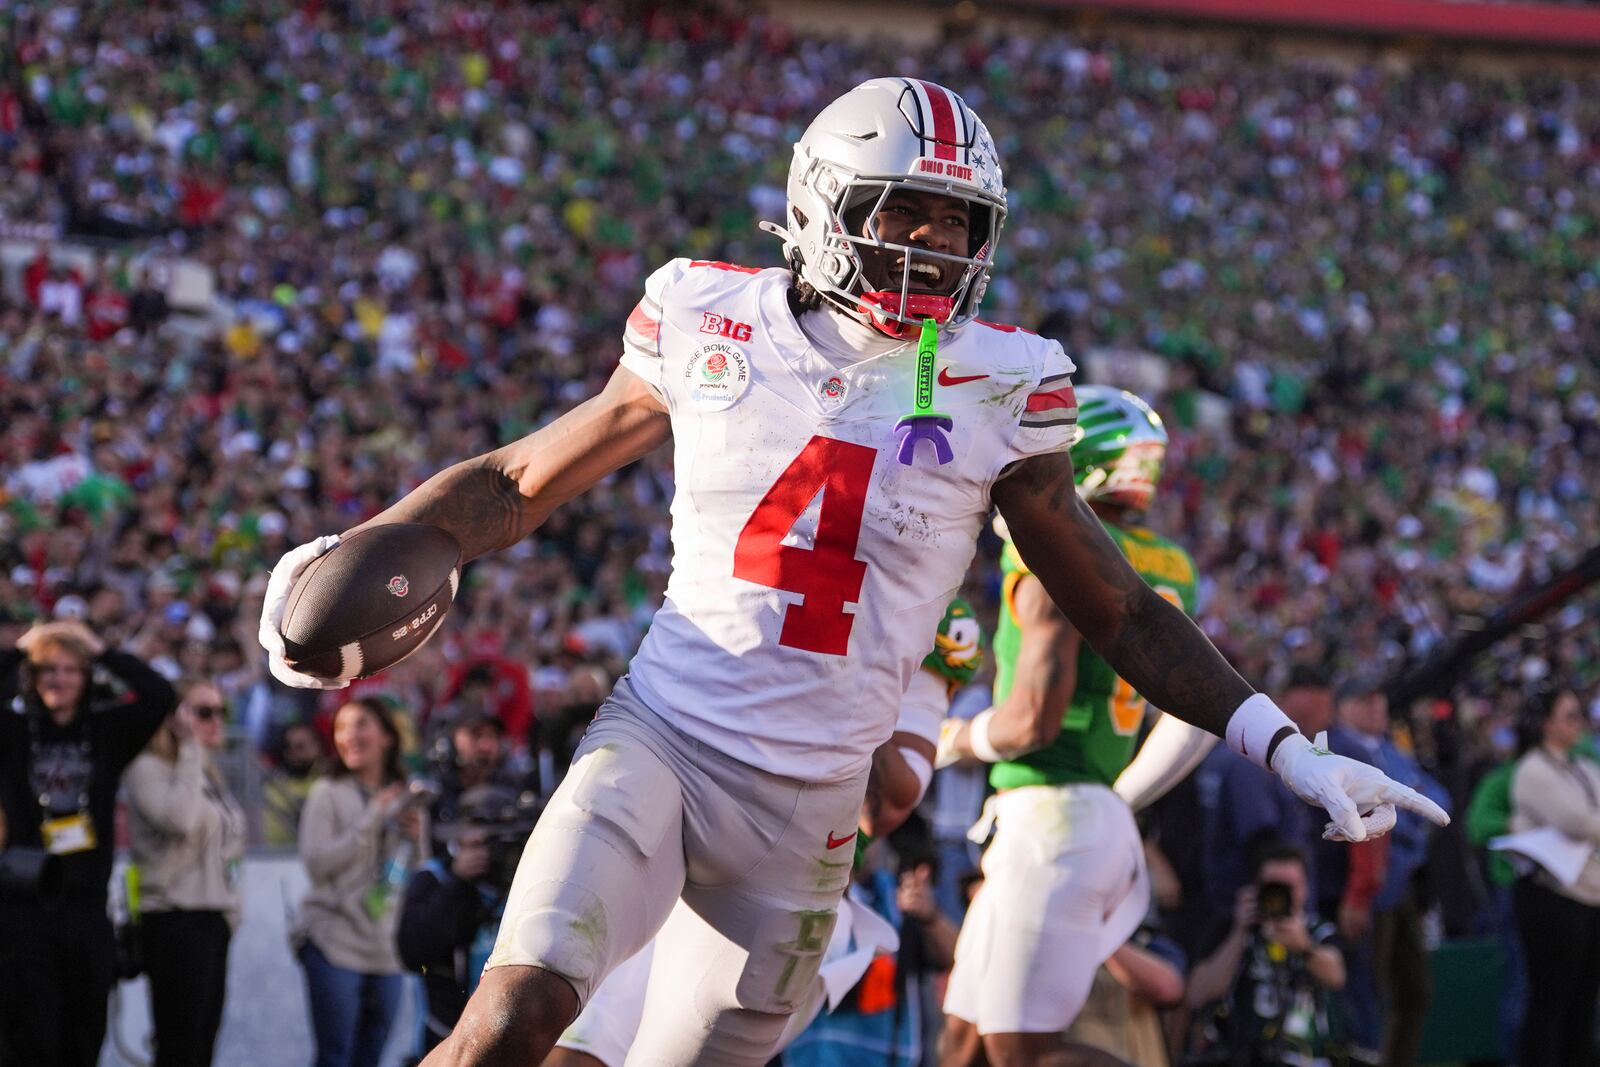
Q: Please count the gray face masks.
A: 1